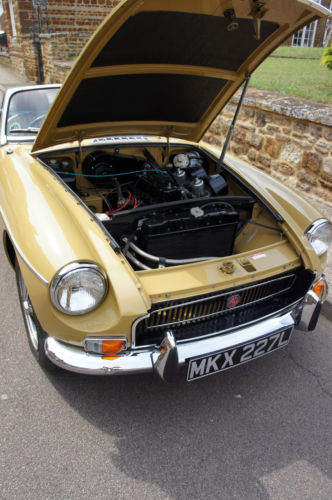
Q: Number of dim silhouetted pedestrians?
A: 0